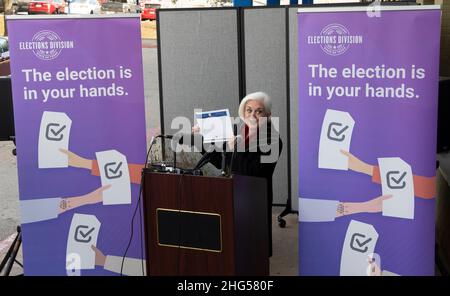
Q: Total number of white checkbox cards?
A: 6